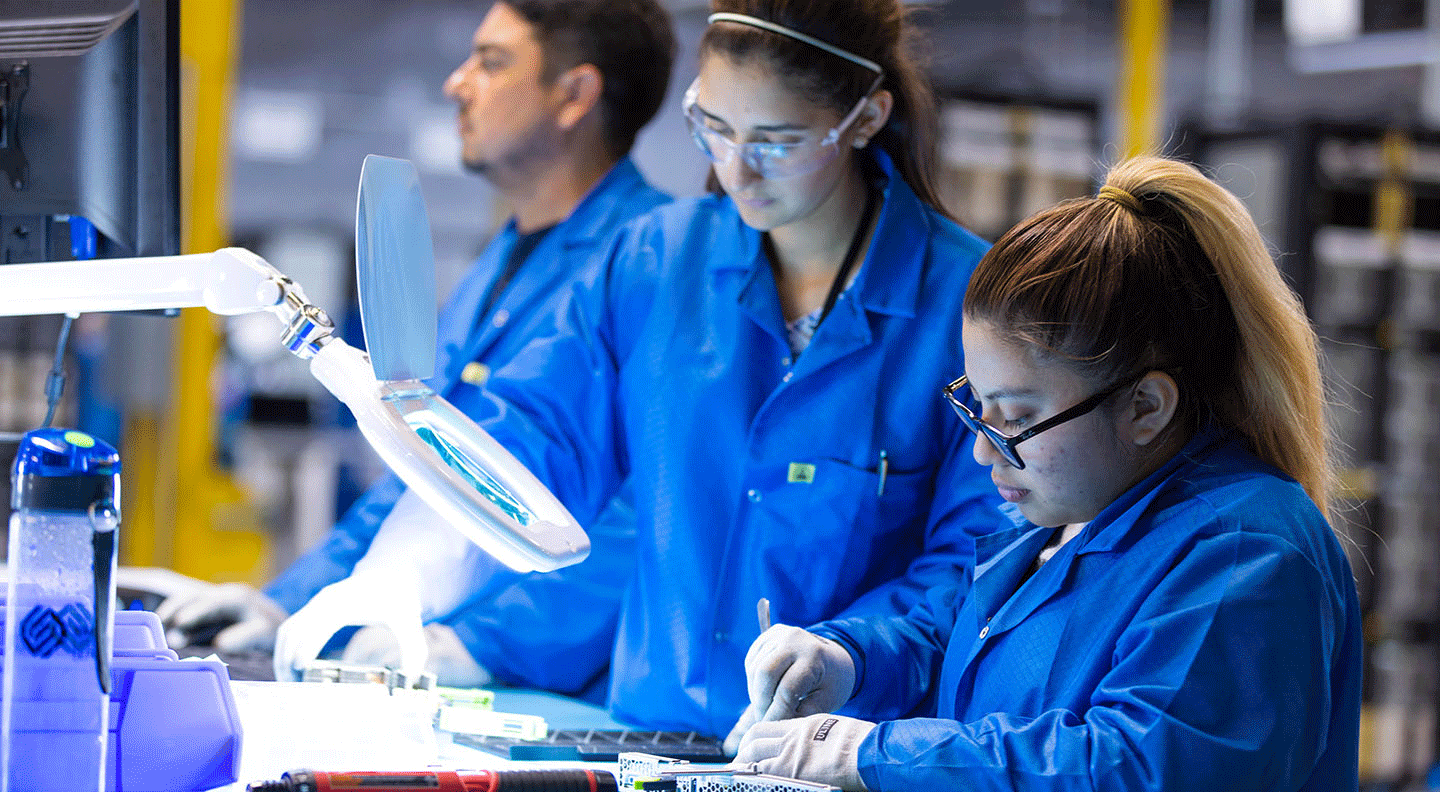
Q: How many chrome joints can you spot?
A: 1